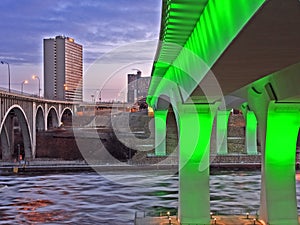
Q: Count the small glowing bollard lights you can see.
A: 6